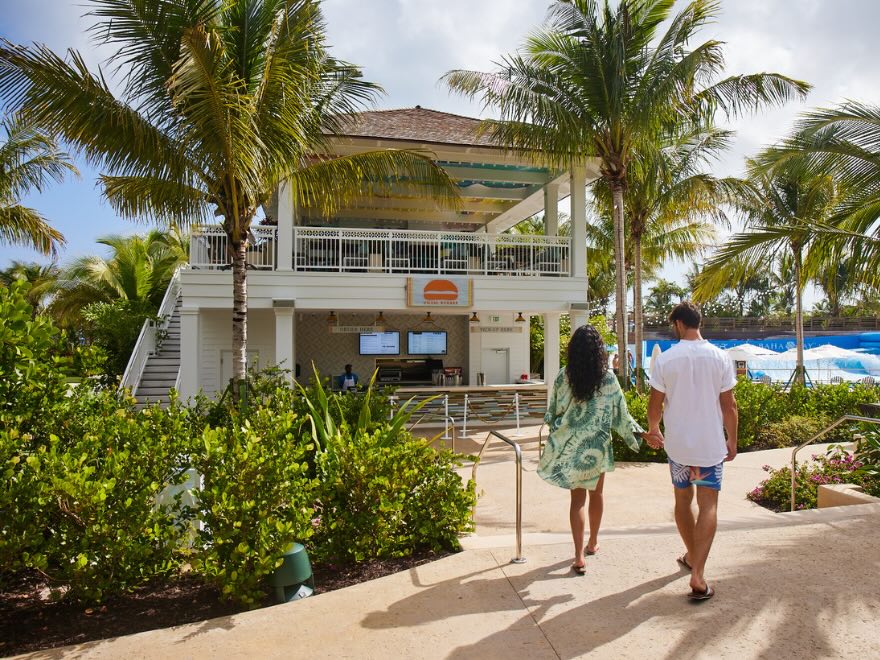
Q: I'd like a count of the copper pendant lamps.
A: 5